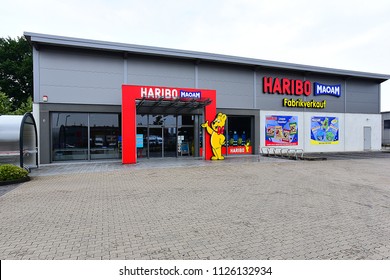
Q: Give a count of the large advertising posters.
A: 2